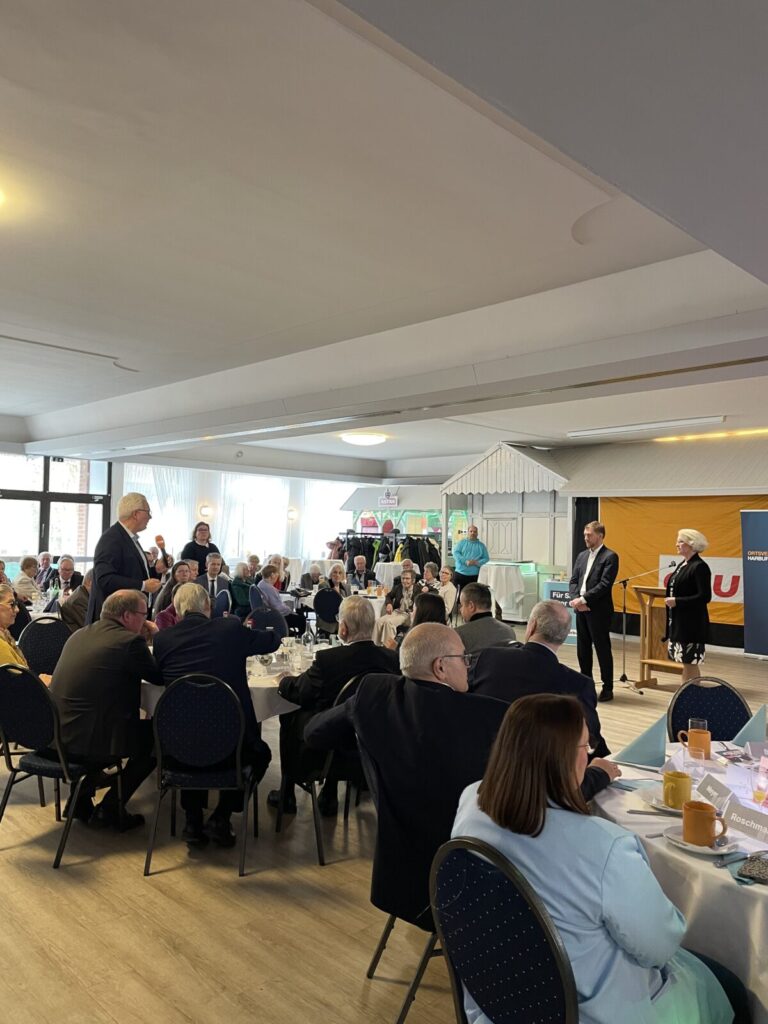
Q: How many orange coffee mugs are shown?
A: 2